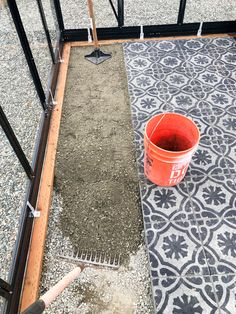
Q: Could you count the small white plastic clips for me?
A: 6